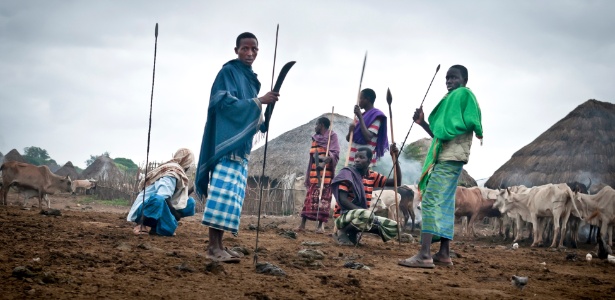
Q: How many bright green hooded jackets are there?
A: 0